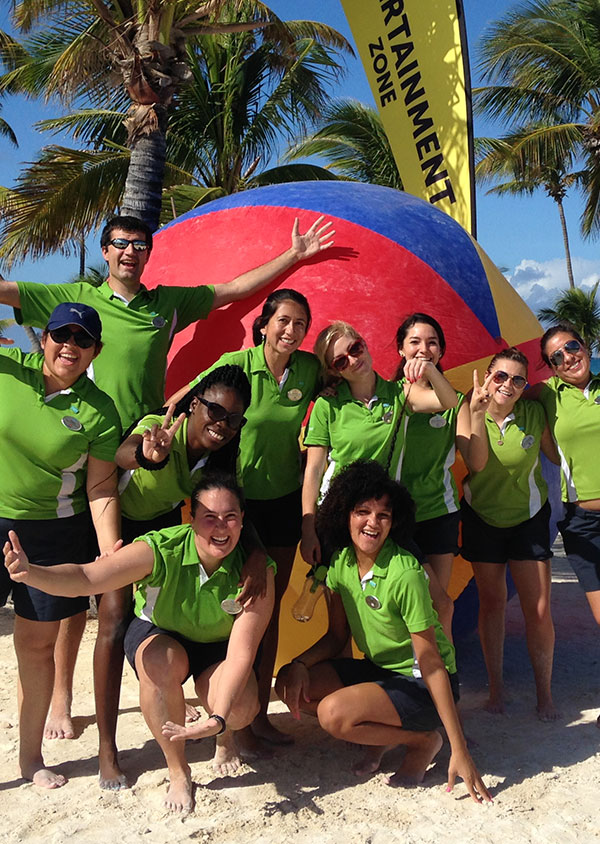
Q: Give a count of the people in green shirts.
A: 10